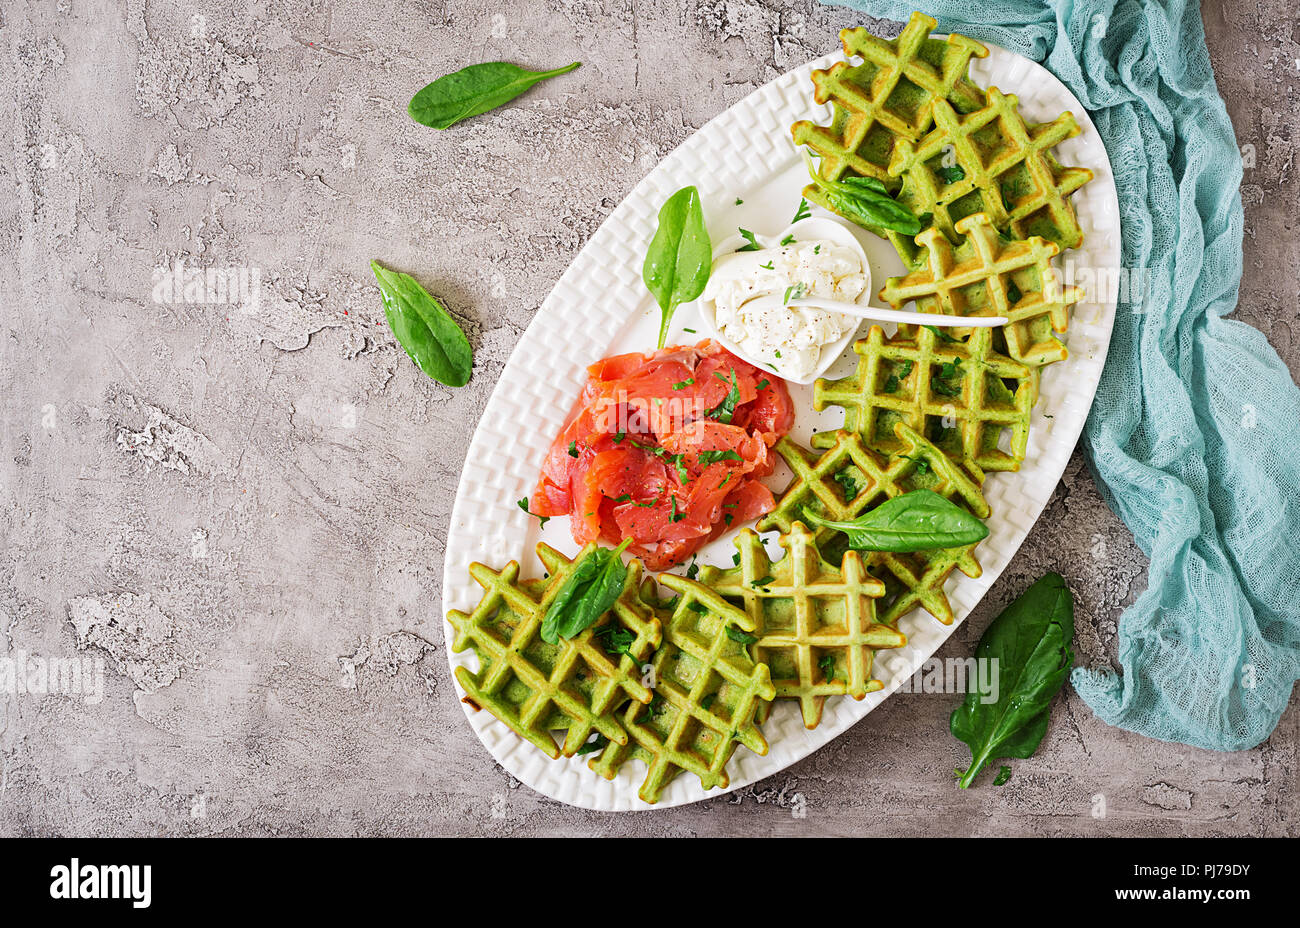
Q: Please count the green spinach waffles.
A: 8